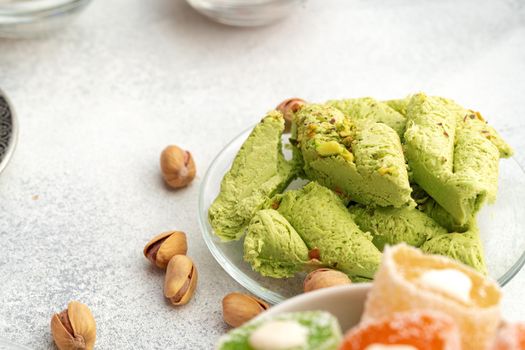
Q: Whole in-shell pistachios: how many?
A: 7